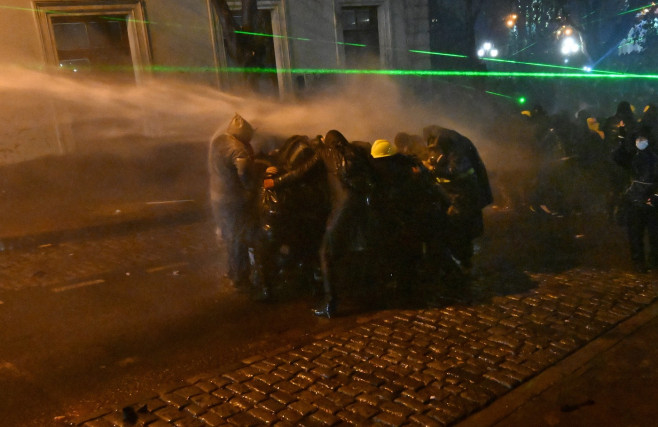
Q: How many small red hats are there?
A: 0